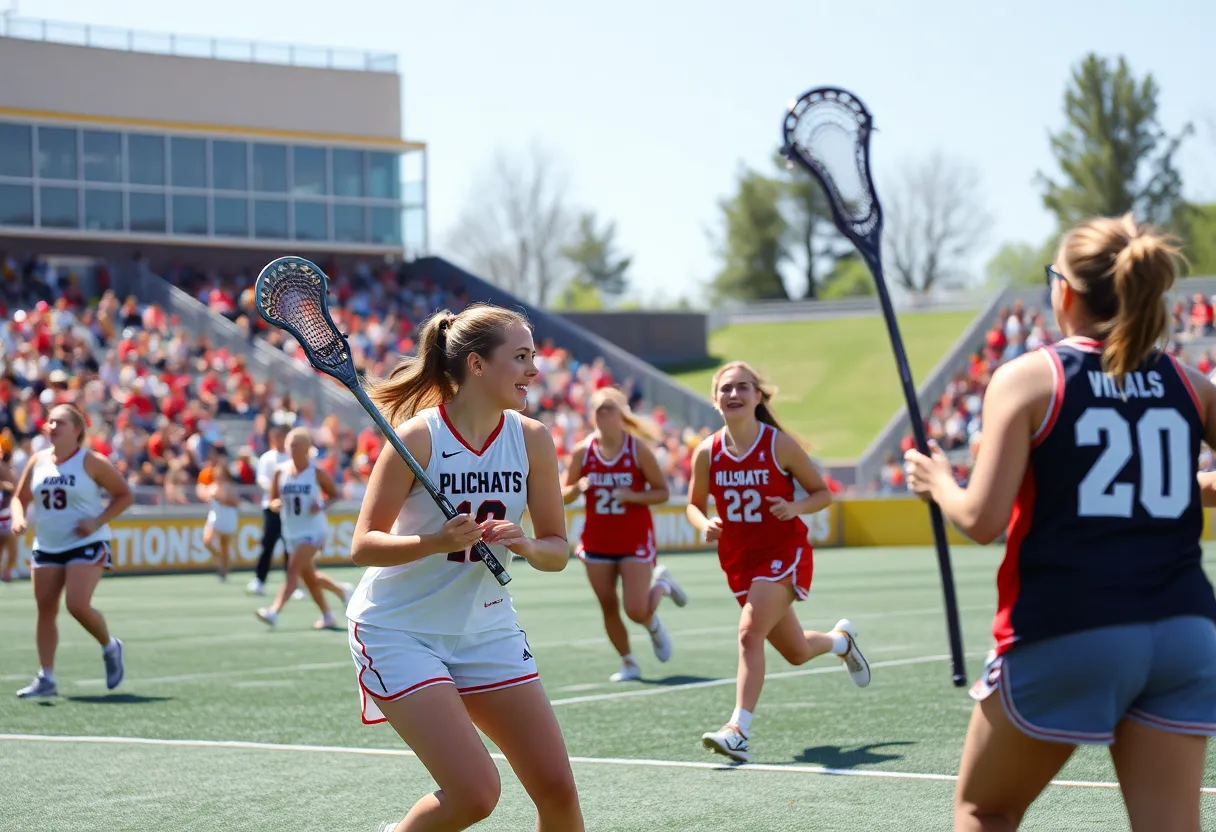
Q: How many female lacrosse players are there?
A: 6